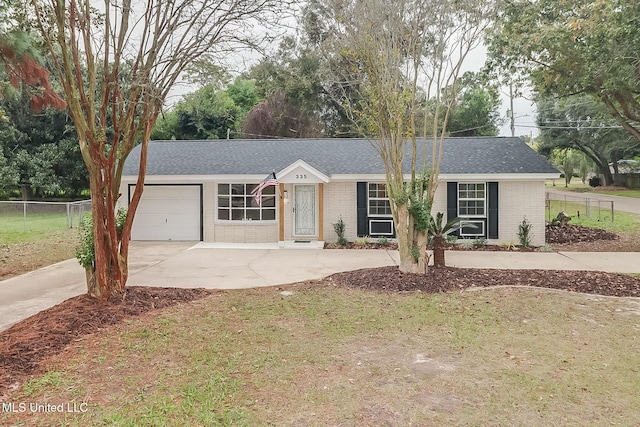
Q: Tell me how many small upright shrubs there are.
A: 2